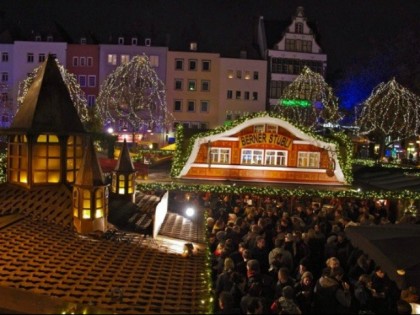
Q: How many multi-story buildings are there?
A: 7